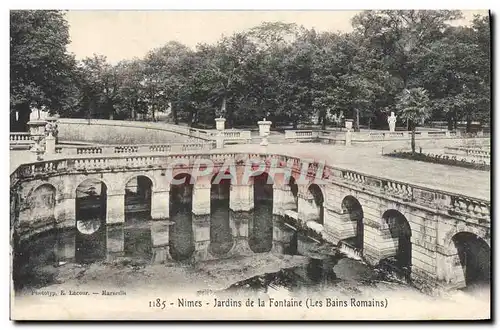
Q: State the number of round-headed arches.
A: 11